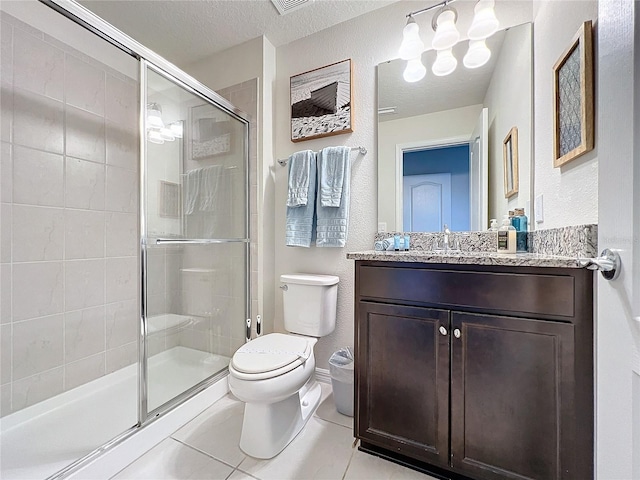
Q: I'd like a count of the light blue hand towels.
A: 2